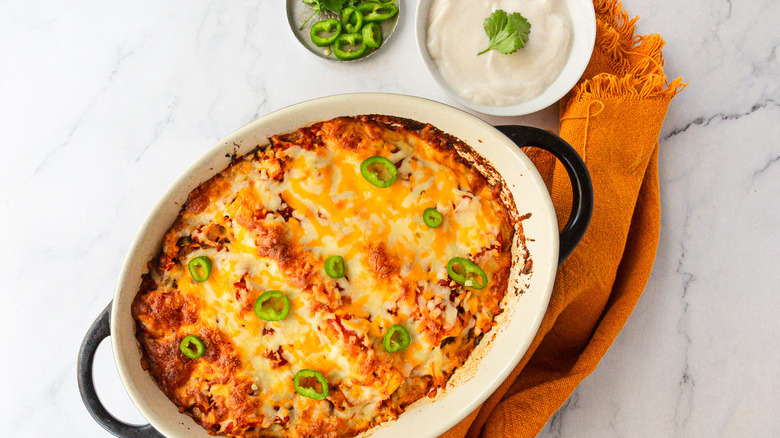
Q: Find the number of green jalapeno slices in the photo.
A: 14